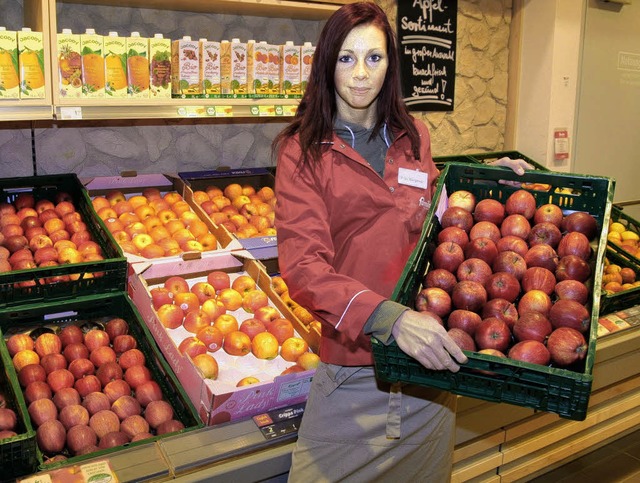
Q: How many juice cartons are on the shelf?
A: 14